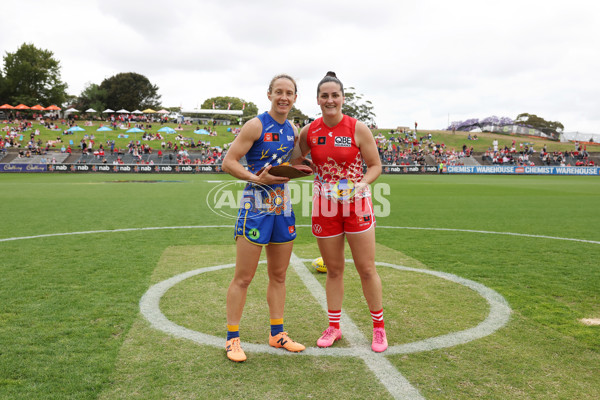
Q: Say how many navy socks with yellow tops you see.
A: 2